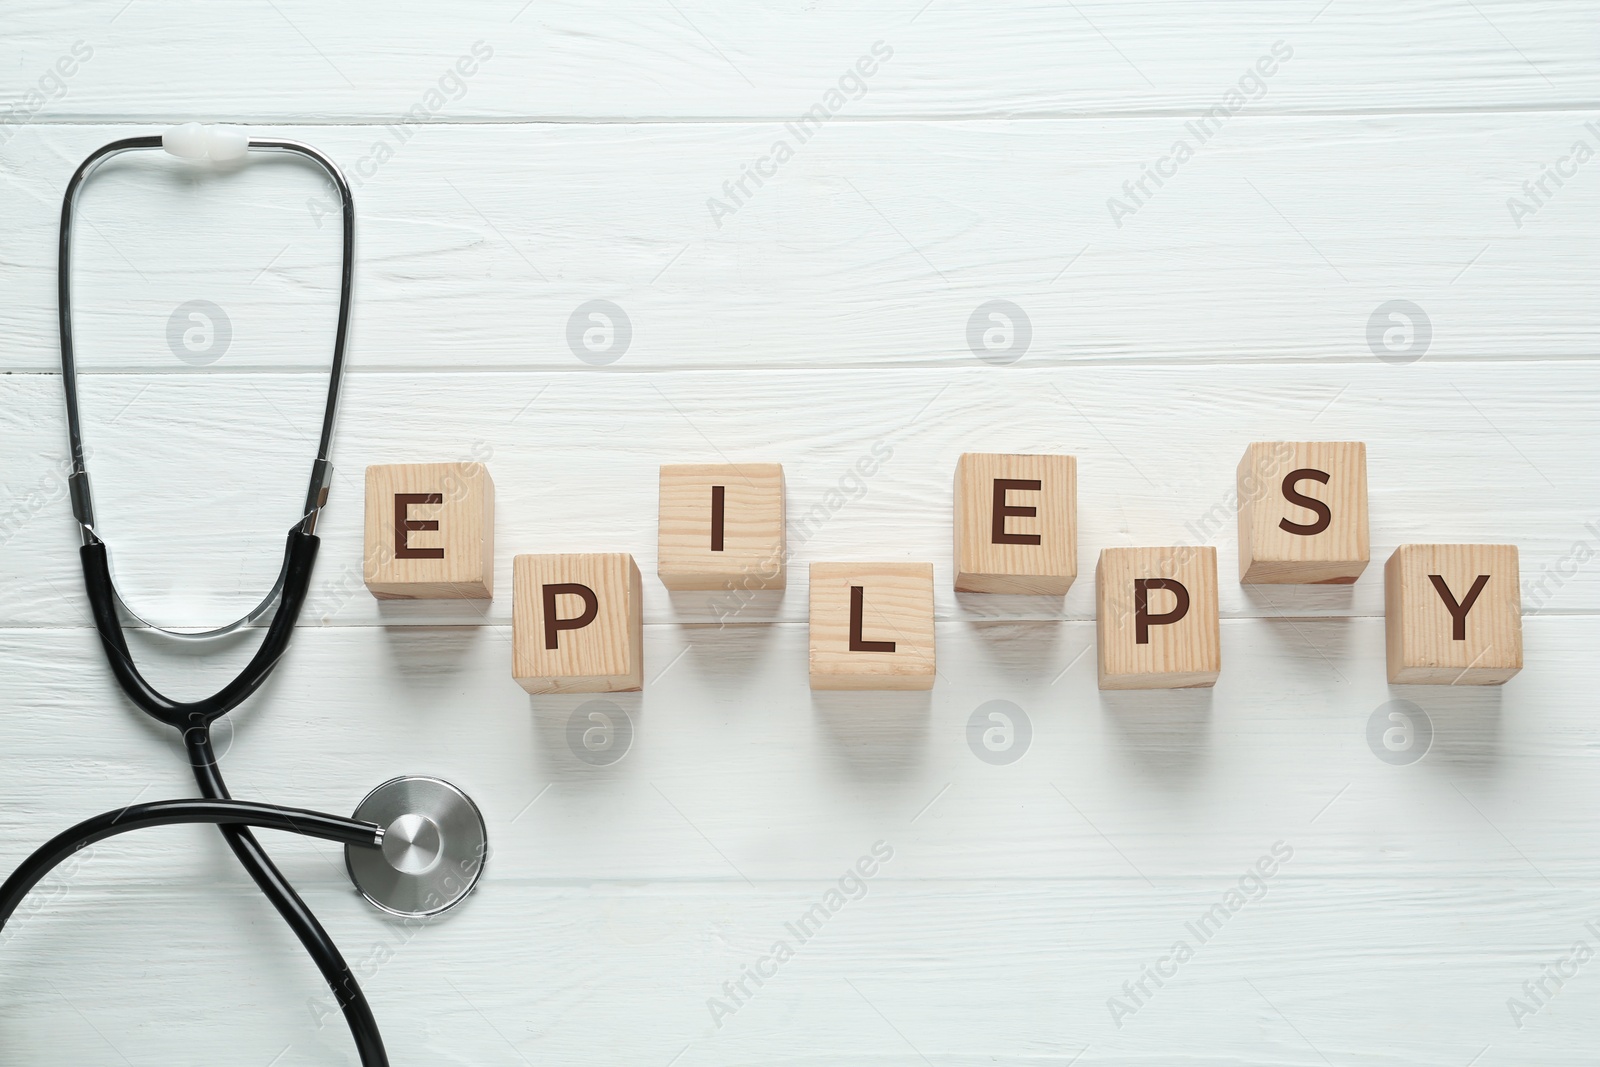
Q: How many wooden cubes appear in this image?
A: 8